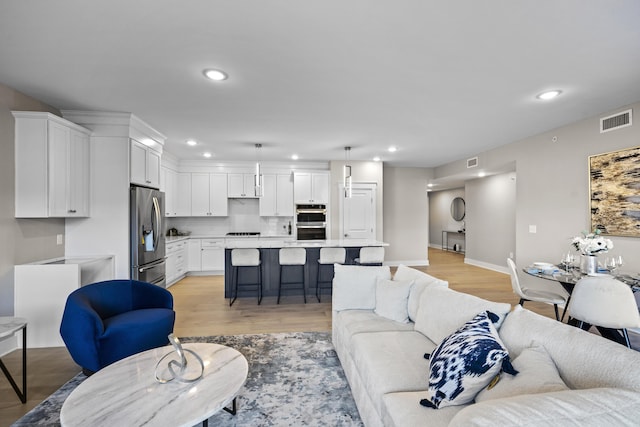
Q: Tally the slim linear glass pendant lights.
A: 2